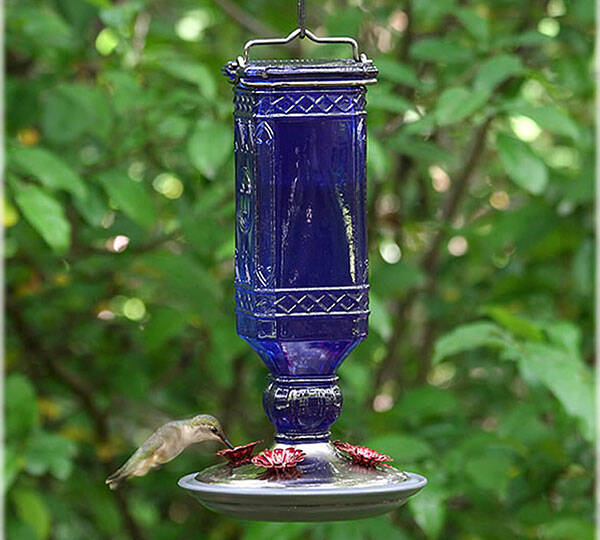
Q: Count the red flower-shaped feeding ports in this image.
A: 3